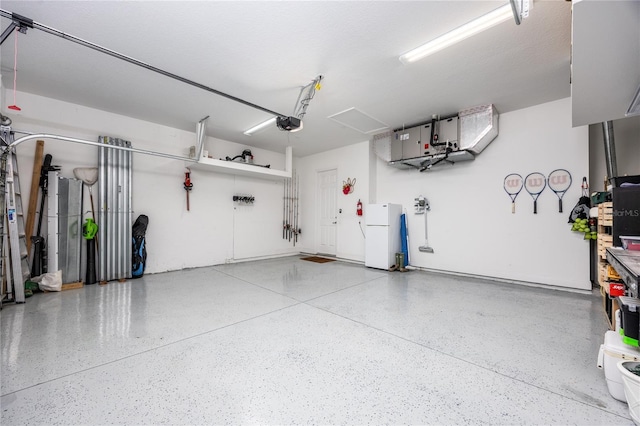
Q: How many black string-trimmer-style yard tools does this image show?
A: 1